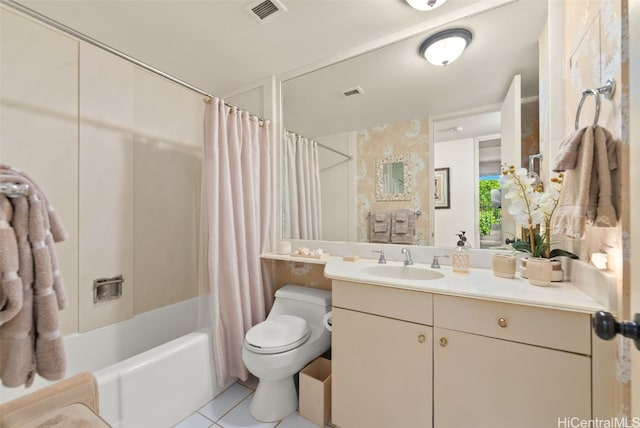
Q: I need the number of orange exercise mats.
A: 0